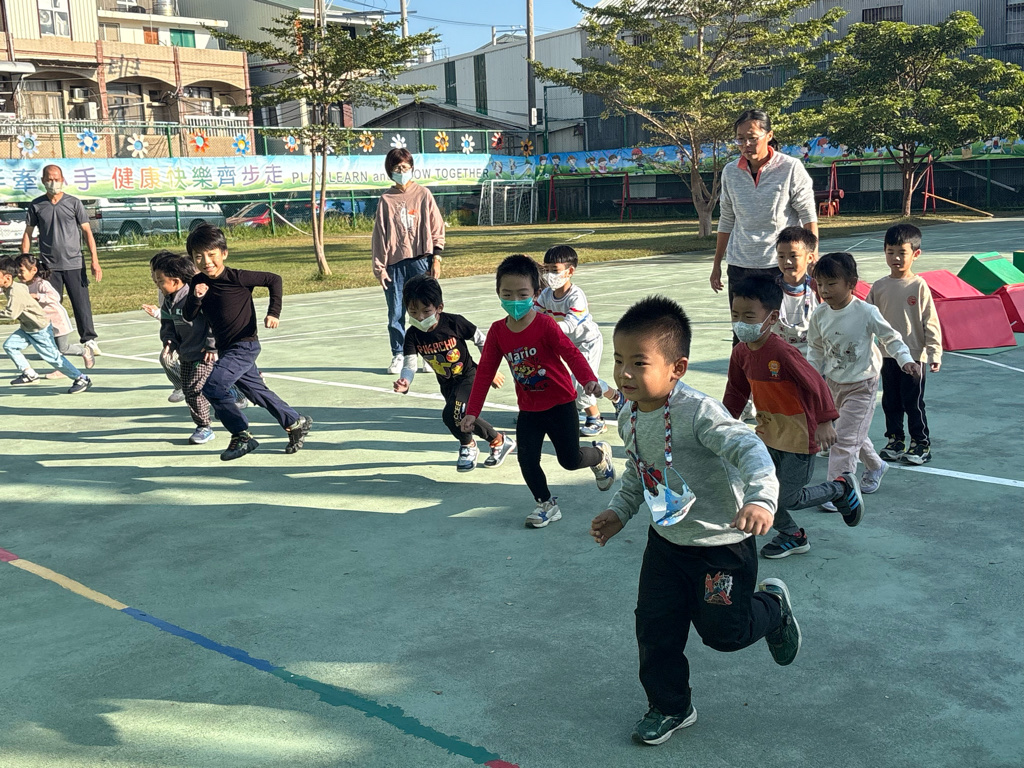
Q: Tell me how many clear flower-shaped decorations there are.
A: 12